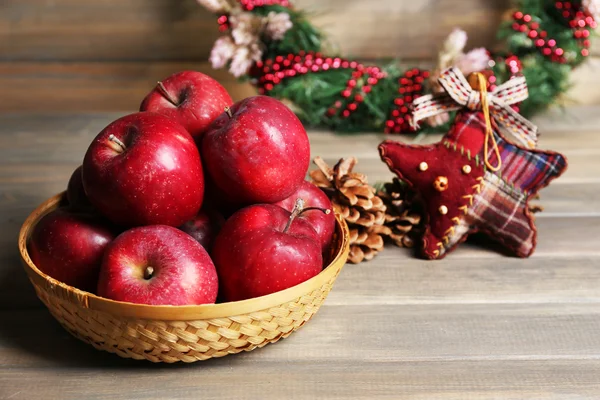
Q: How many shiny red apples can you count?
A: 9